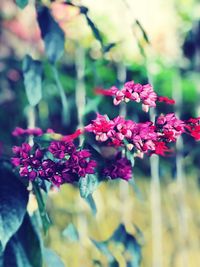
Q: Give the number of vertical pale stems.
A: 5